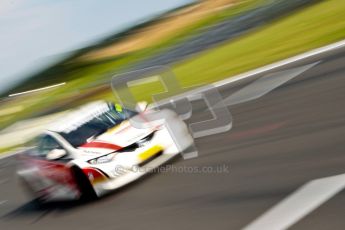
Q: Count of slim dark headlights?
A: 2